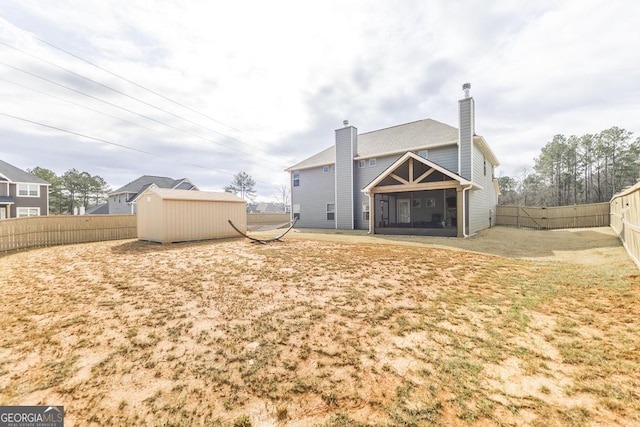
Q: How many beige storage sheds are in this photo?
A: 1